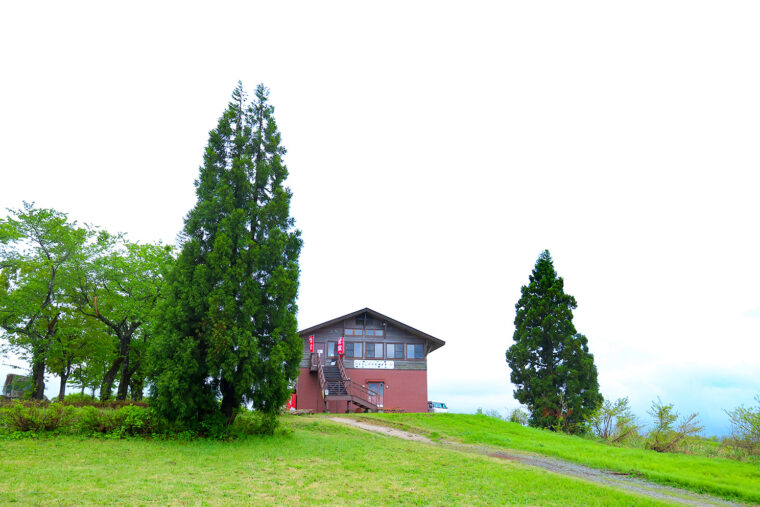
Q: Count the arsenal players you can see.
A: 0